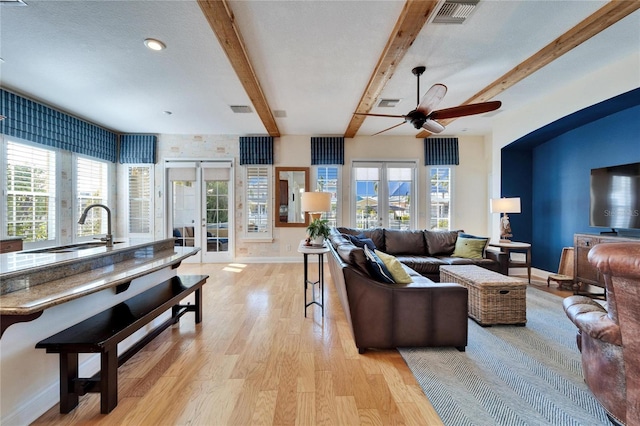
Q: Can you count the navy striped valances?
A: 5